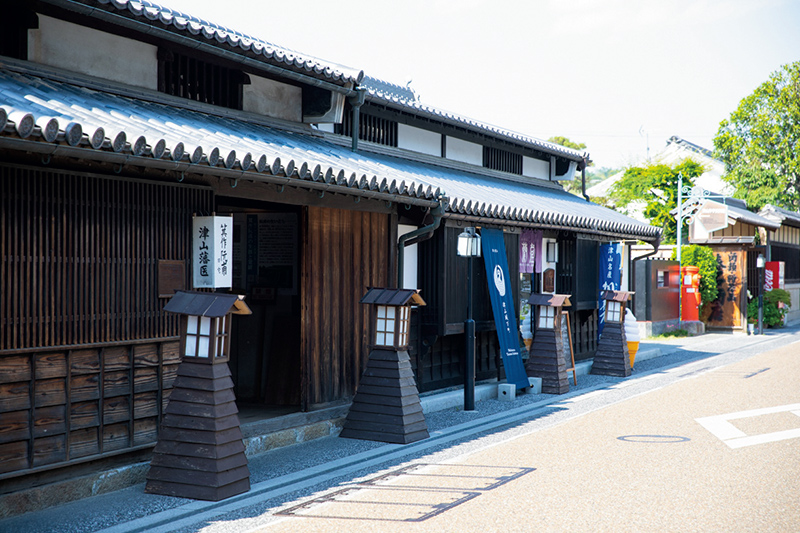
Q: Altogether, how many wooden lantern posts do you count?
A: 4